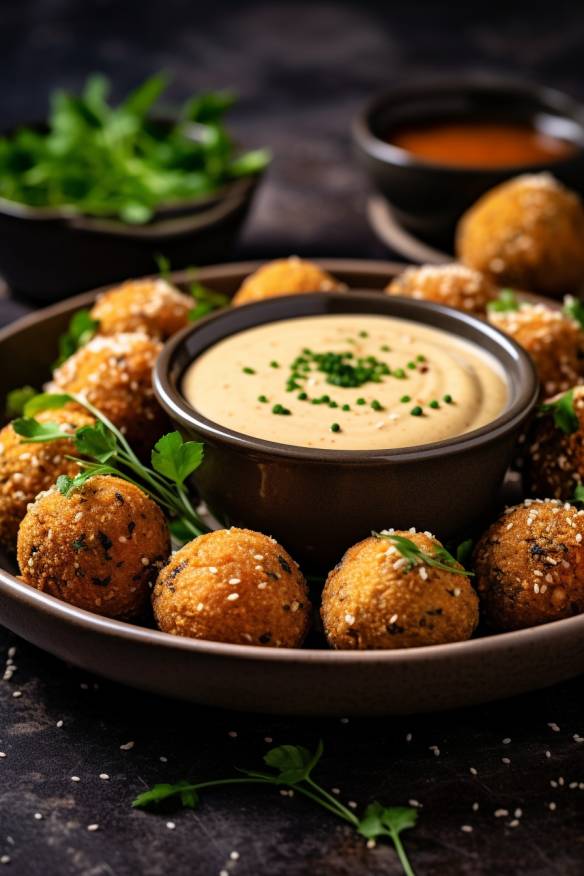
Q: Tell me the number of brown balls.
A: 12